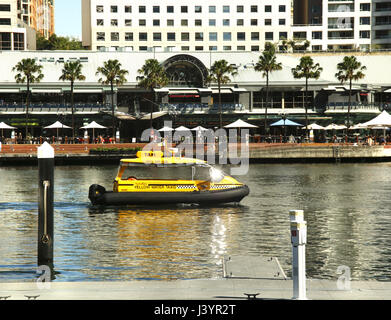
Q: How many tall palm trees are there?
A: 8